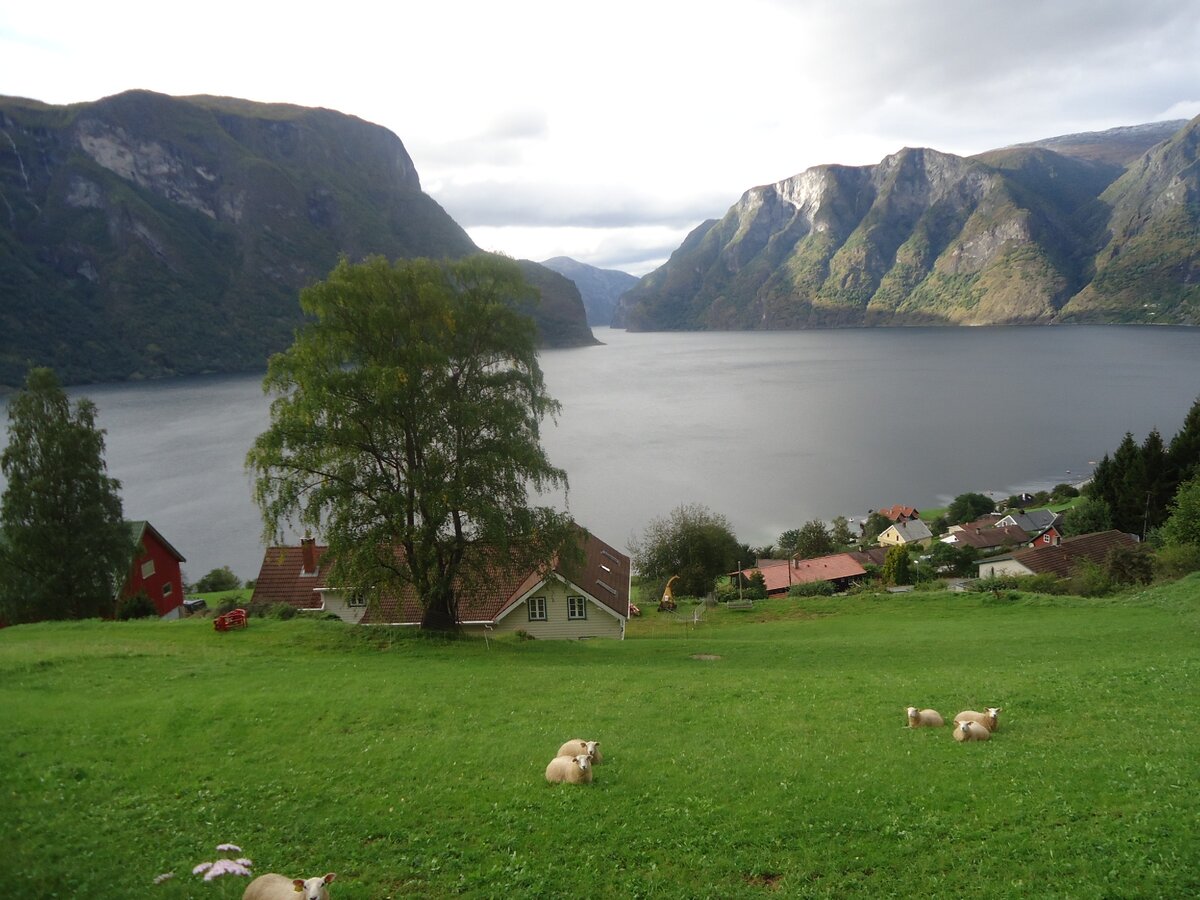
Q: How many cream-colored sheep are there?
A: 6